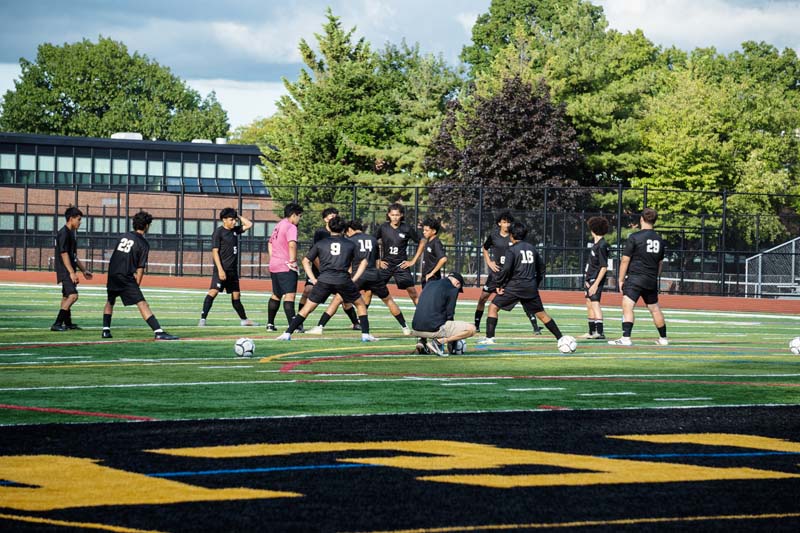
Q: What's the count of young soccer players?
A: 13